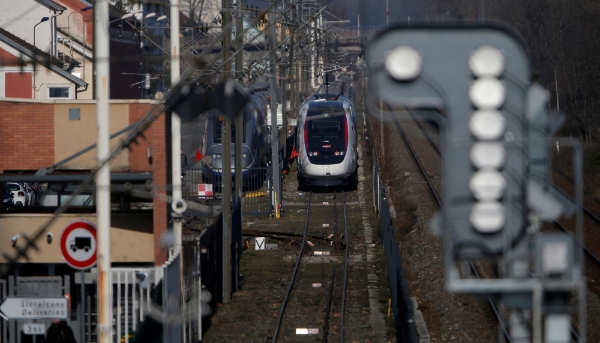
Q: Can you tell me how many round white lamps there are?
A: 7